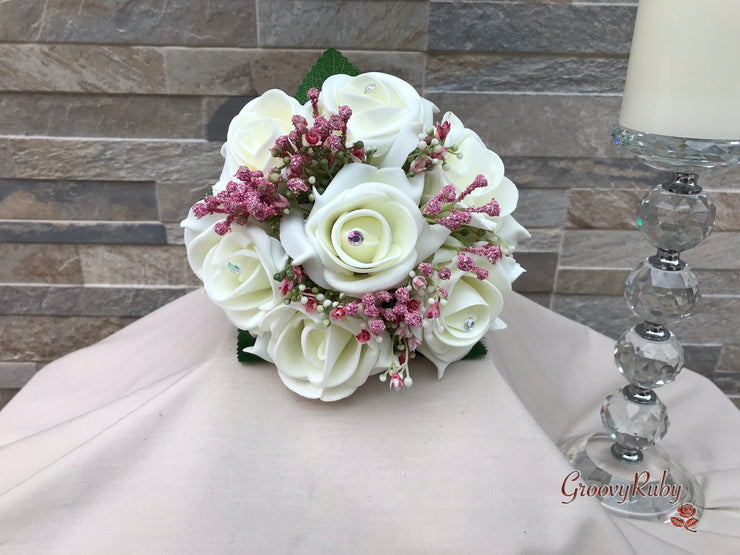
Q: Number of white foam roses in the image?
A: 7